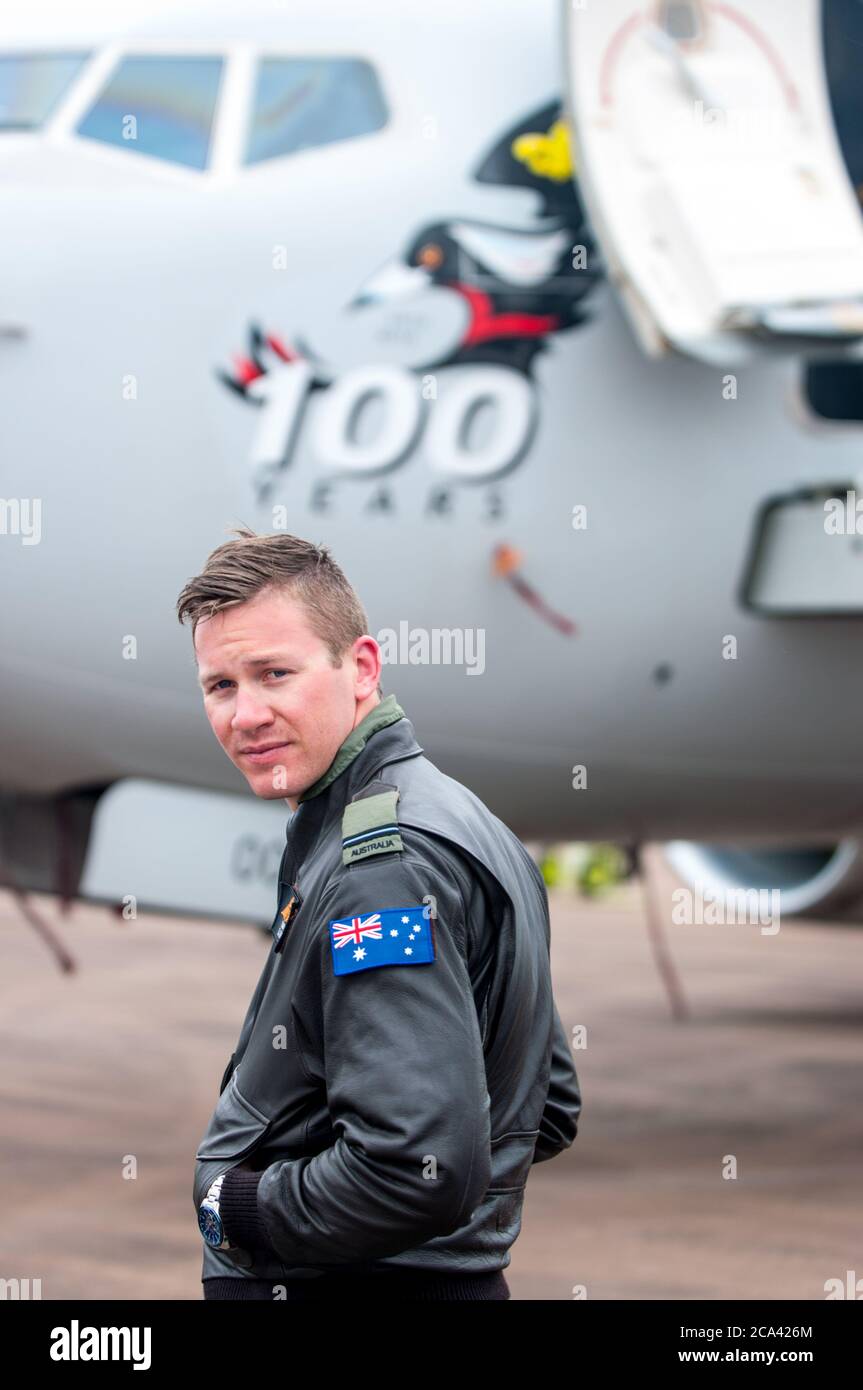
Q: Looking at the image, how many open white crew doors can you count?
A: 1